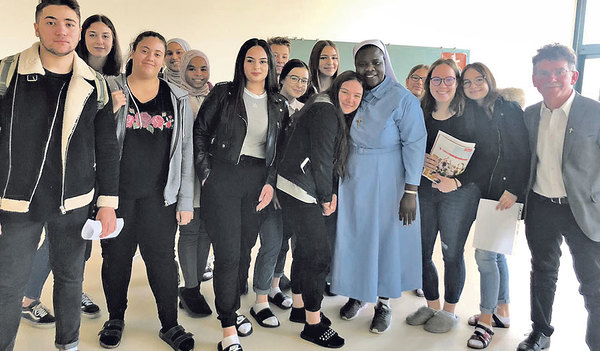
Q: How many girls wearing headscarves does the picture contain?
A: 2